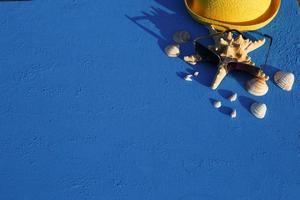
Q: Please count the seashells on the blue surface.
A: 10